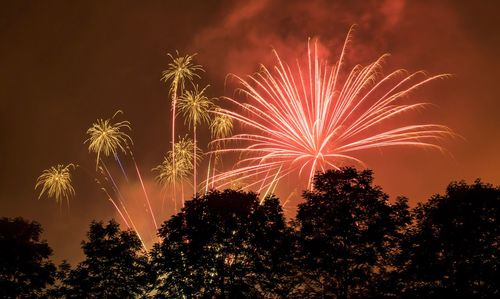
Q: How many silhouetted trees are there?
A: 5